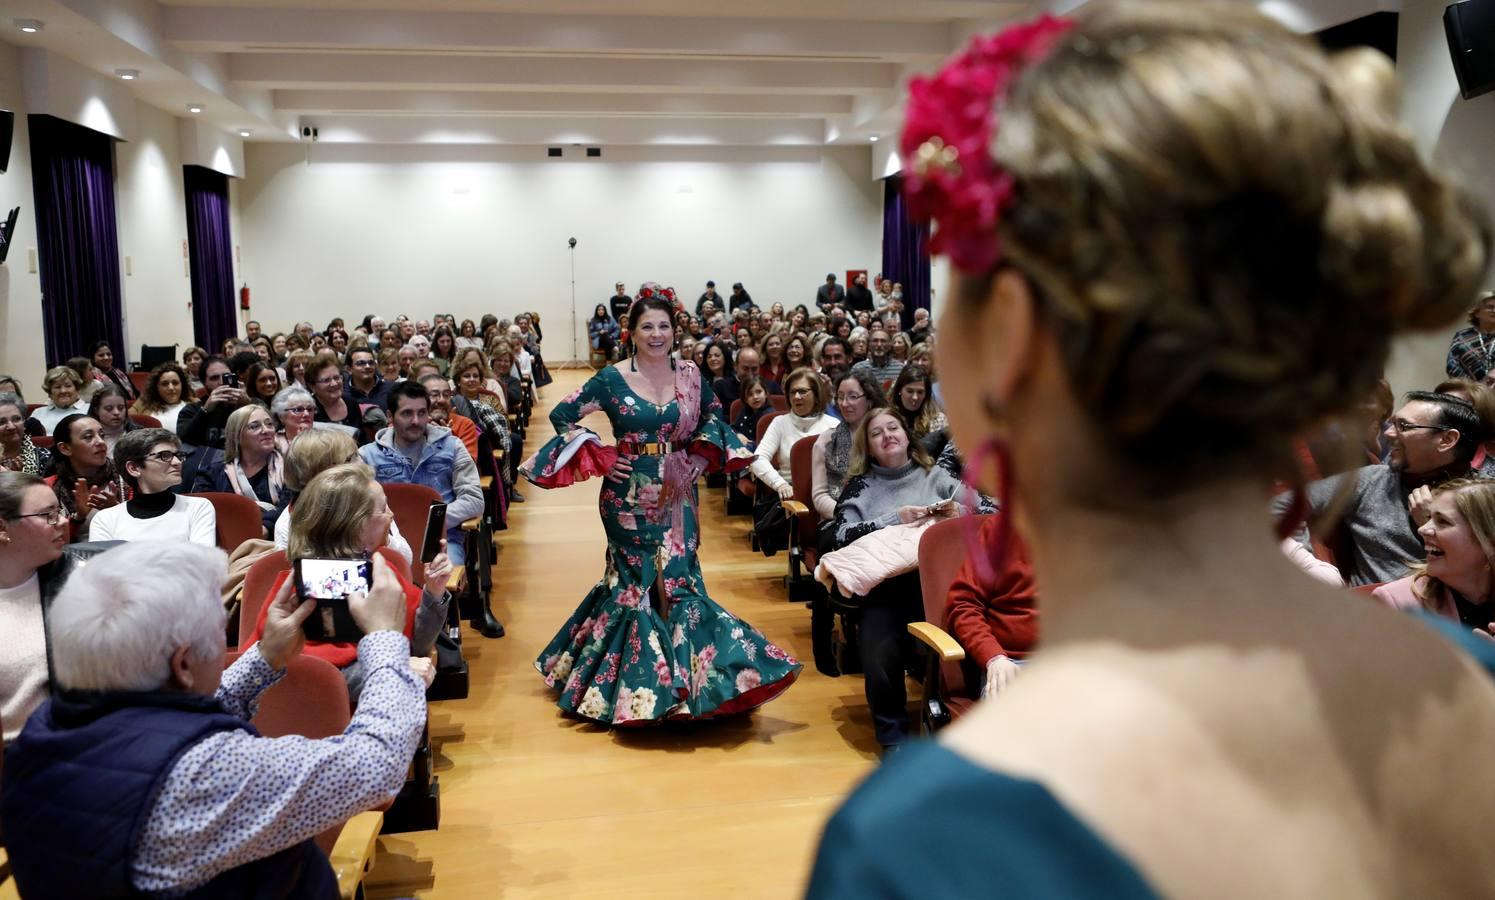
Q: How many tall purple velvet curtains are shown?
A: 3